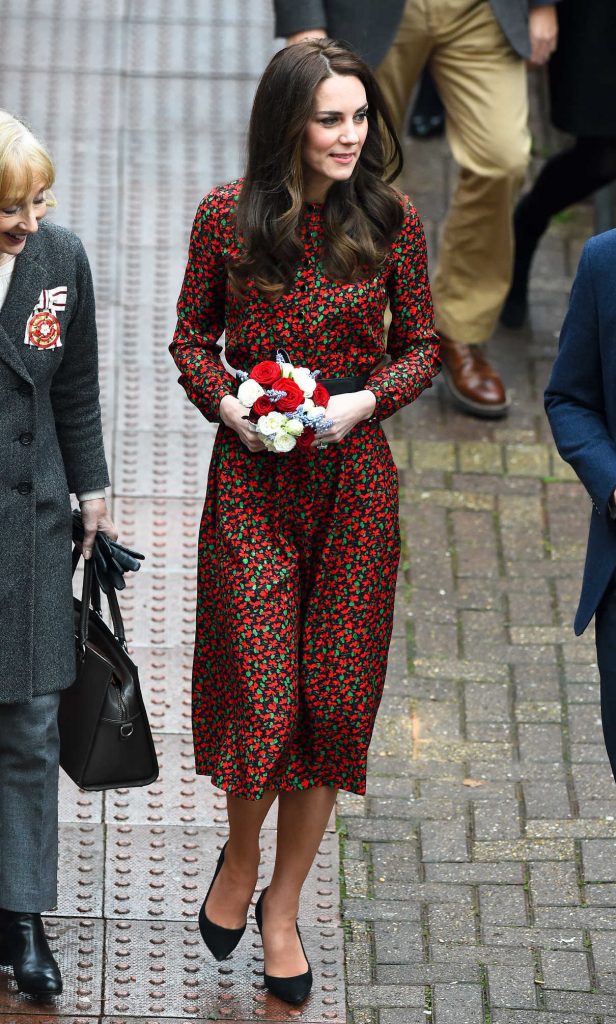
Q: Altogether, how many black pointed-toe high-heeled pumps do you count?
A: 2